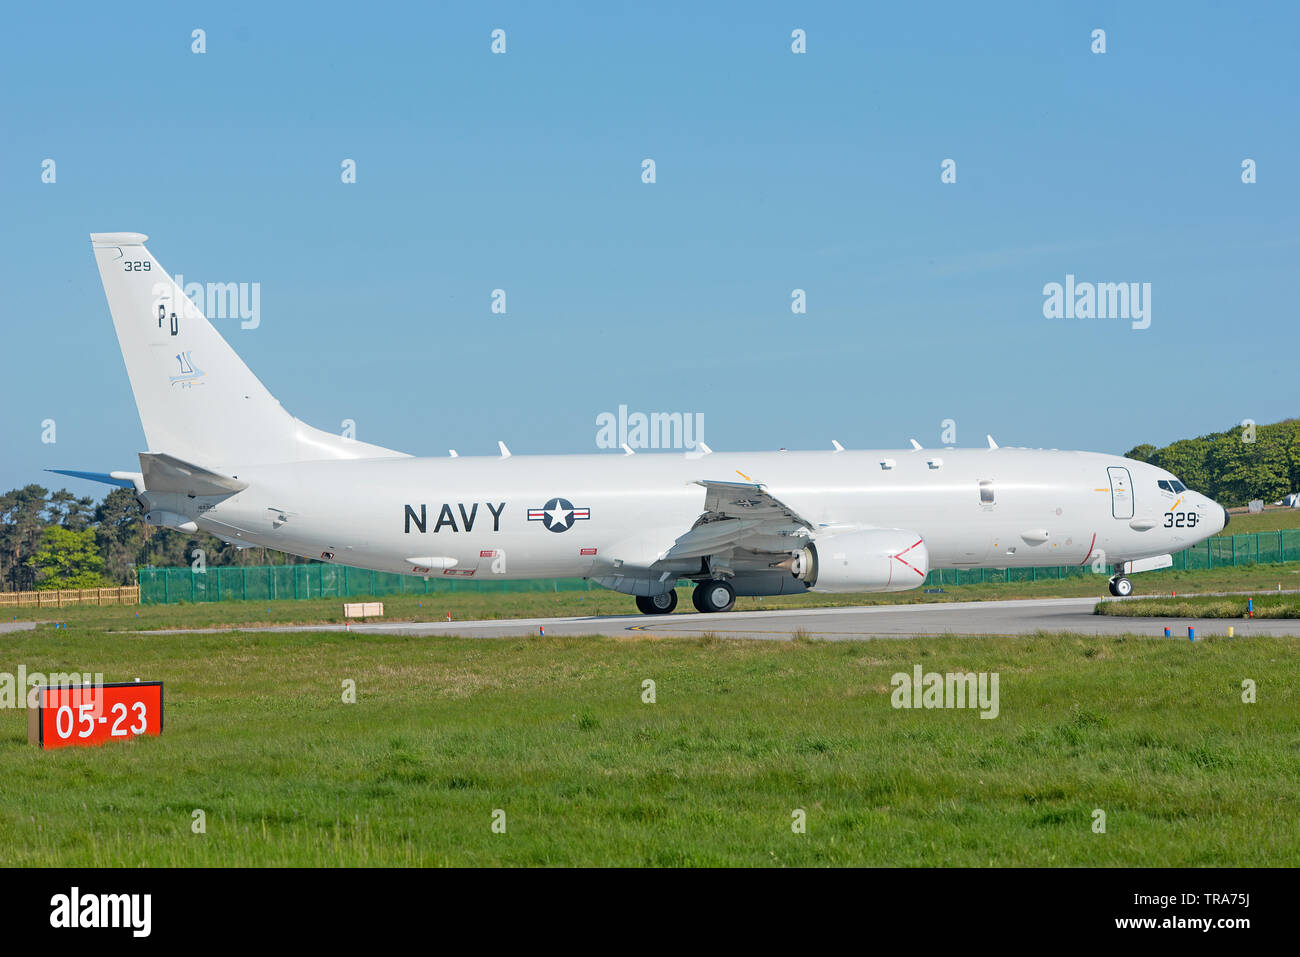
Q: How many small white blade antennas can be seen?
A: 7